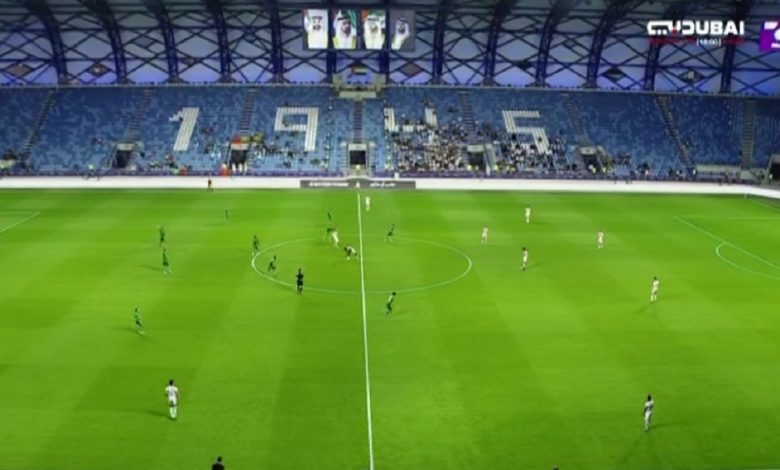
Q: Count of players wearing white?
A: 10